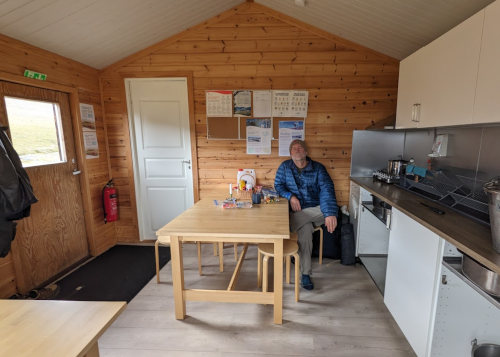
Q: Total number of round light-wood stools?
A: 4